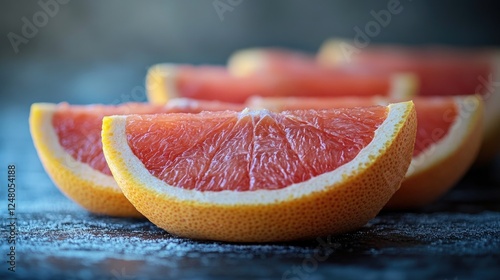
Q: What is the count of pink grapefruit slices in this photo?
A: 6